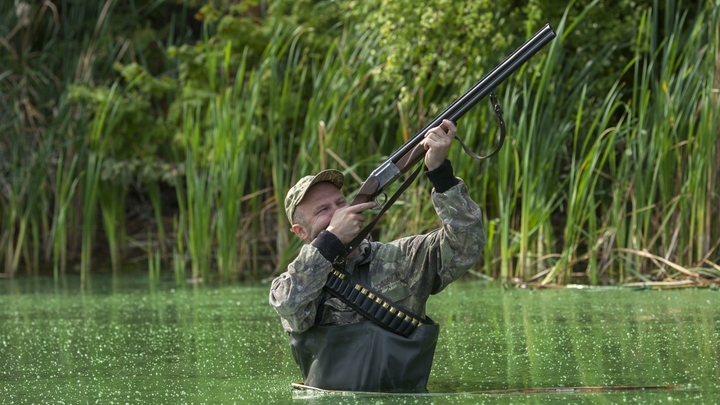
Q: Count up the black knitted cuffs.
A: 2